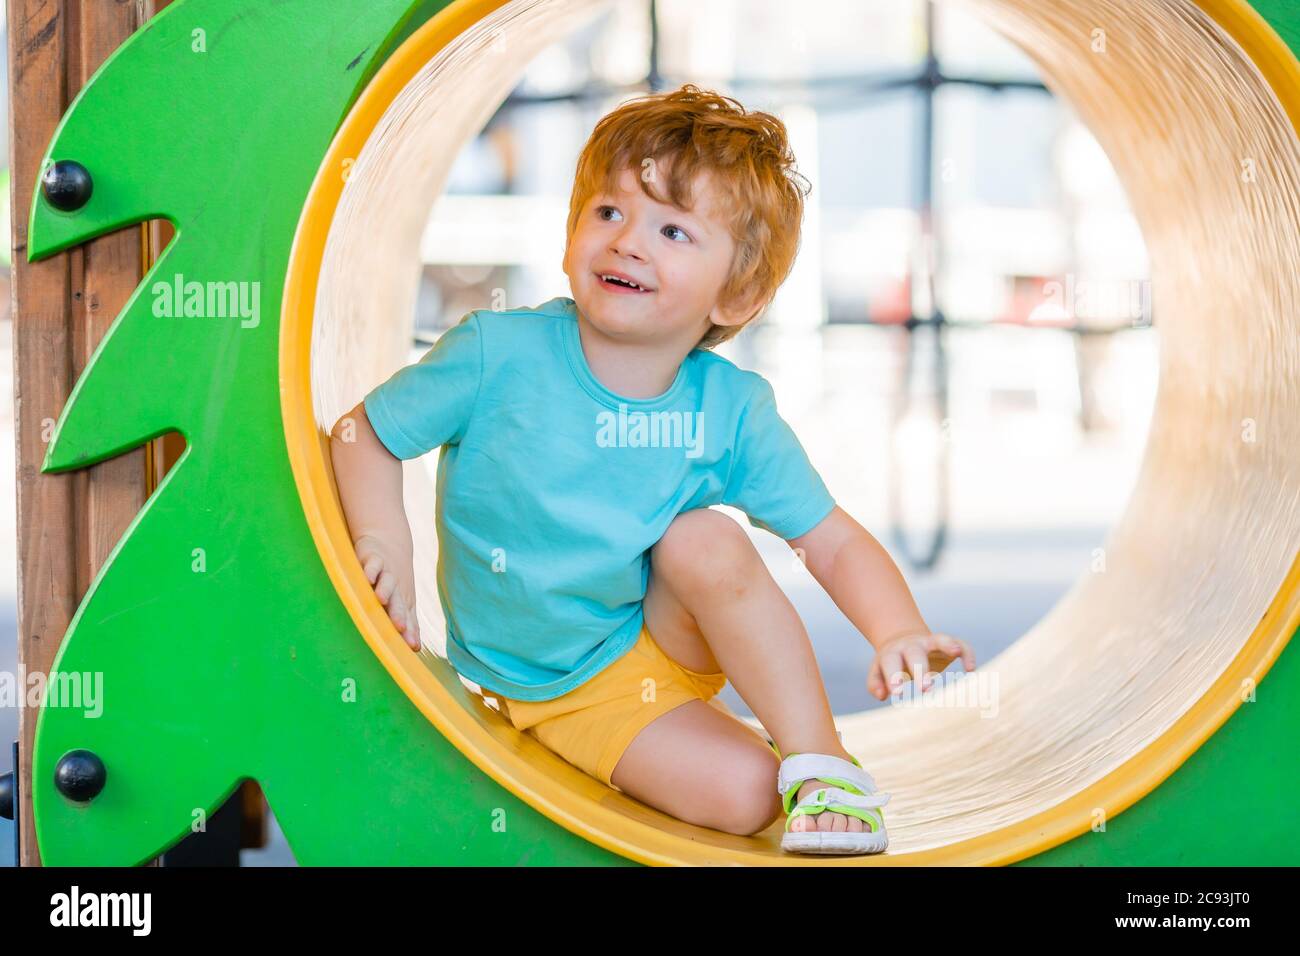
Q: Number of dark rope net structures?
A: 1